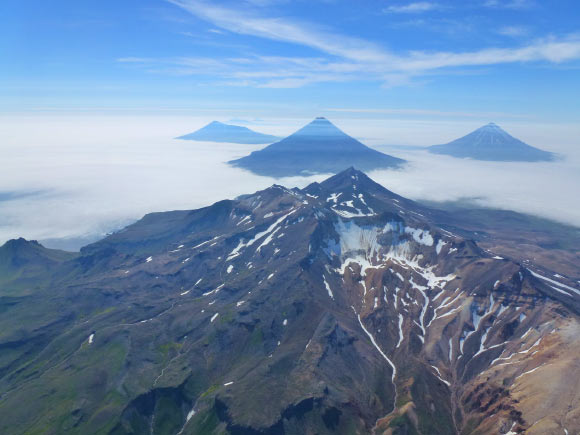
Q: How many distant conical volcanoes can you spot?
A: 3